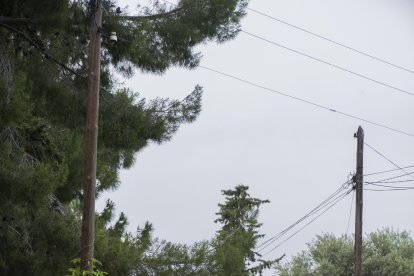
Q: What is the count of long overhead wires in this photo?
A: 3